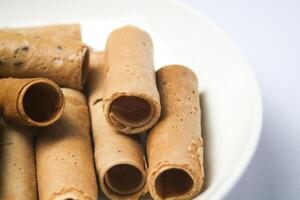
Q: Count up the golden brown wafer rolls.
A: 8